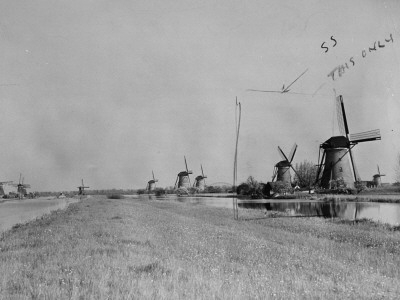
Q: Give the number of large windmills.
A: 2